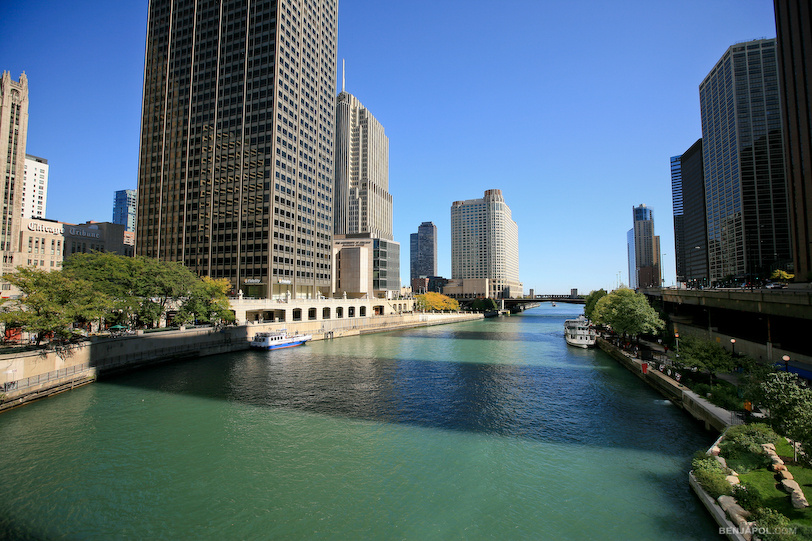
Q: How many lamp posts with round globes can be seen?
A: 3